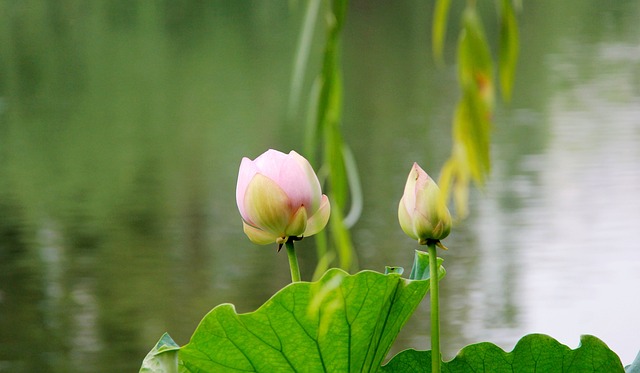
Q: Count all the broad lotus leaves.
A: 2